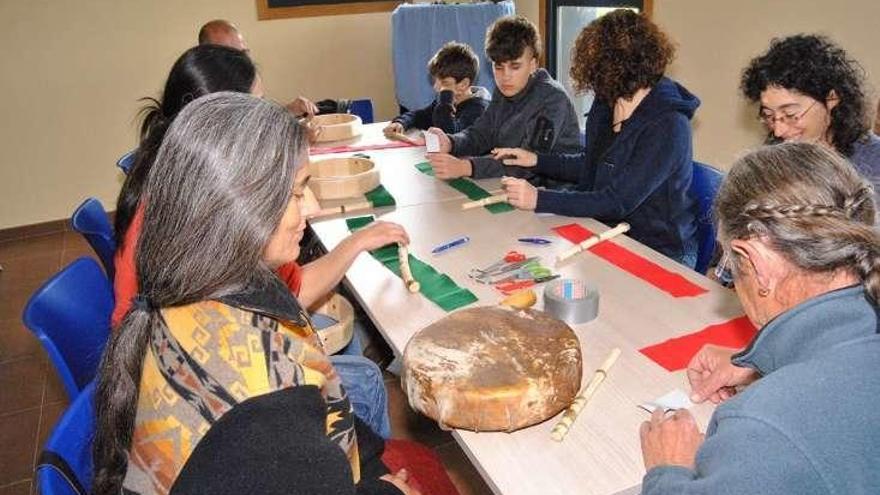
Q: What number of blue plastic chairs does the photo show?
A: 6